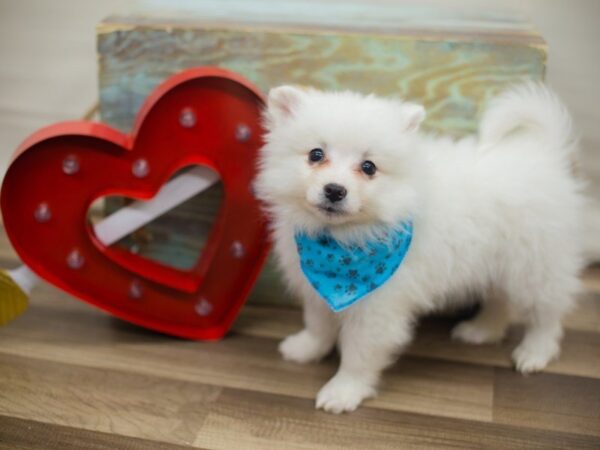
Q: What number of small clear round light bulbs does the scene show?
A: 9